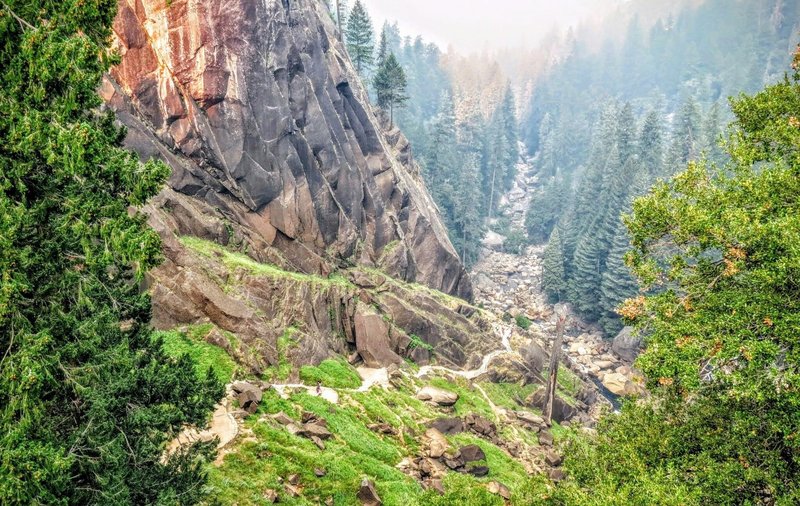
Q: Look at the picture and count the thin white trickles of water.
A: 0